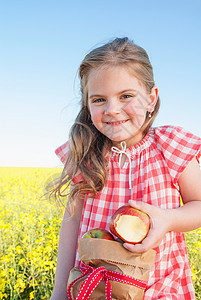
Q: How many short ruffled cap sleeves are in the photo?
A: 2